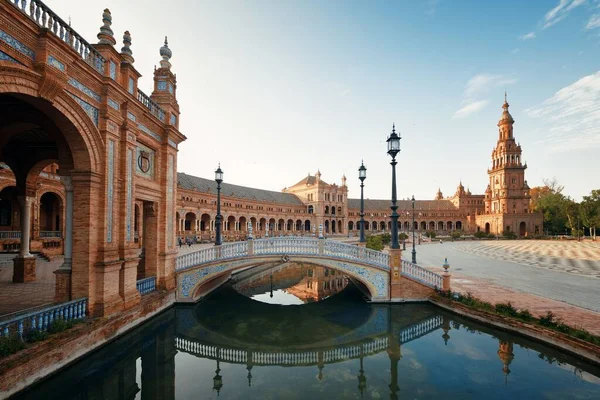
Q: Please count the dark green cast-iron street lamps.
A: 4